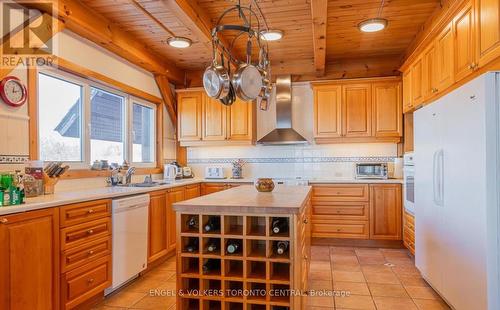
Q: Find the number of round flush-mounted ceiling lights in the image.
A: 3